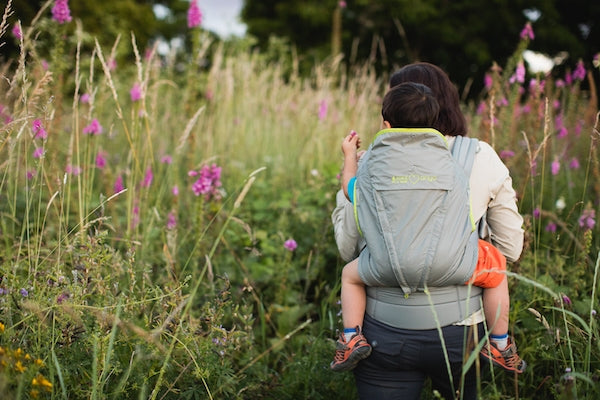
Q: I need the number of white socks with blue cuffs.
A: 2